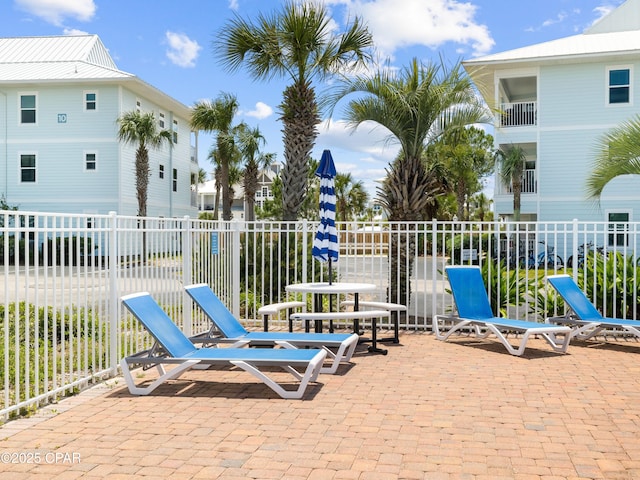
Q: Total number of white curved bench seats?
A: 3